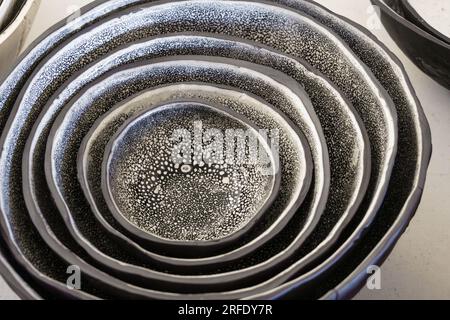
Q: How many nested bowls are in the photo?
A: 6